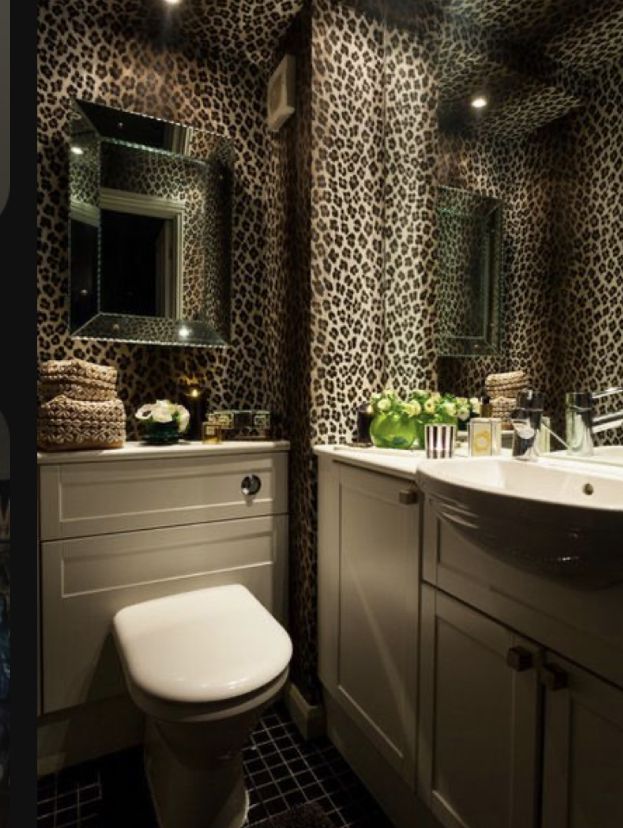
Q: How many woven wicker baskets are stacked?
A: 2